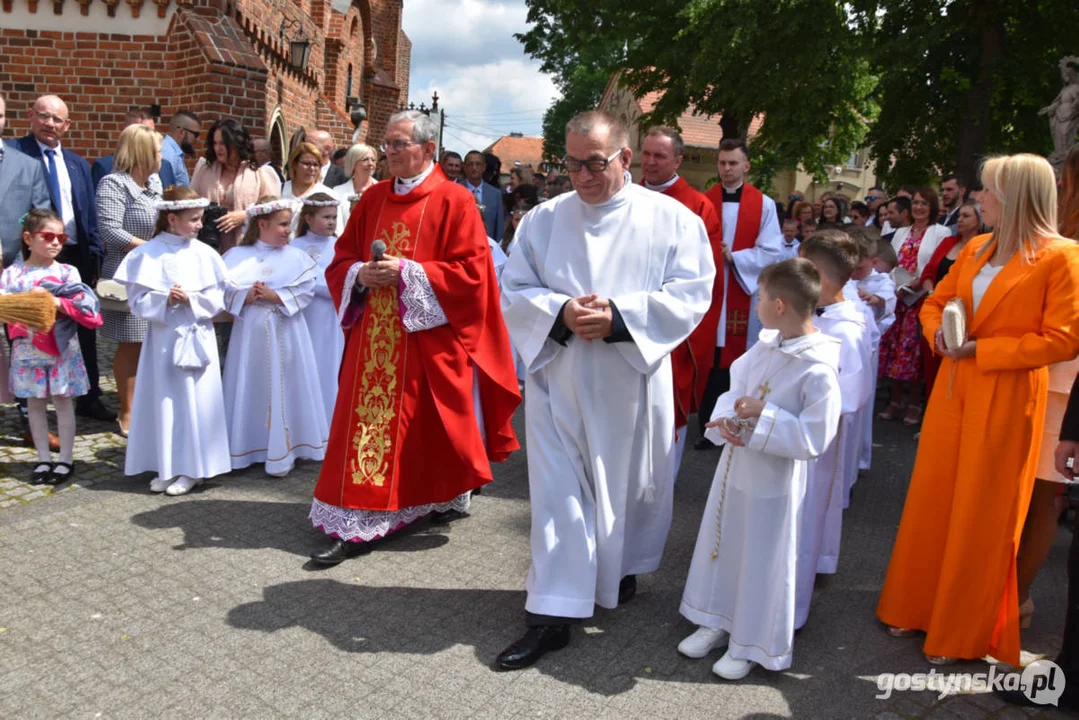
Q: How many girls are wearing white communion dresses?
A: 3